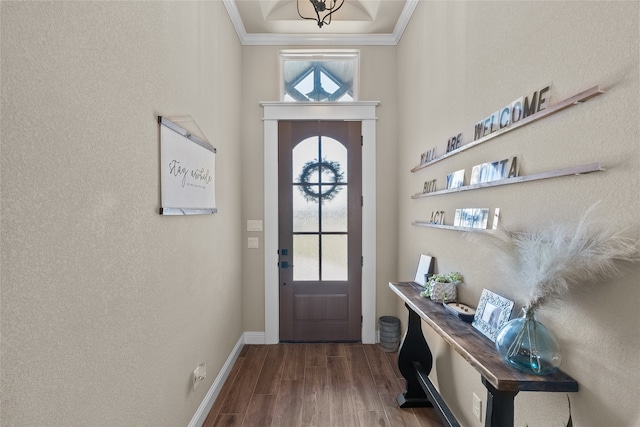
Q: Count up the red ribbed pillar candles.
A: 0